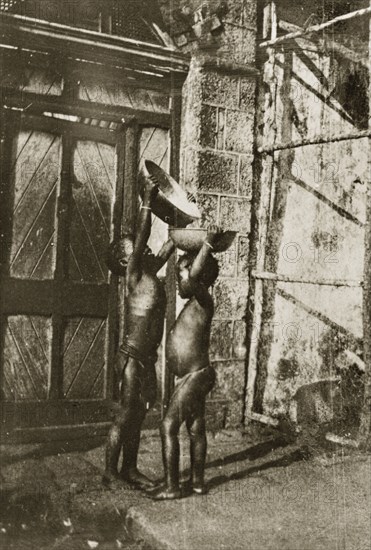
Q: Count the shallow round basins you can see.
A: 2